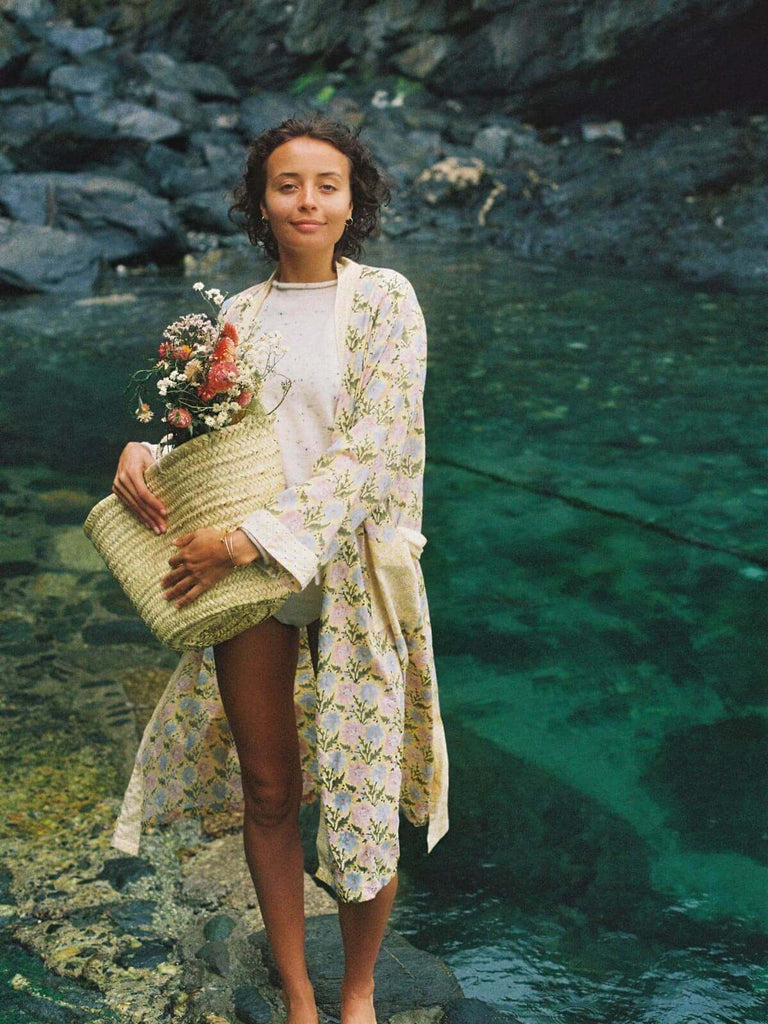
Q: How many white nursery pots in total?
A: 0